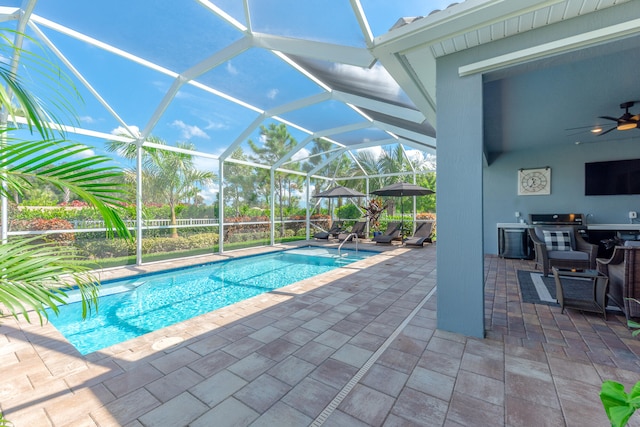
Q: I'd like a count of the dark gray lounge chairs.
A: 4